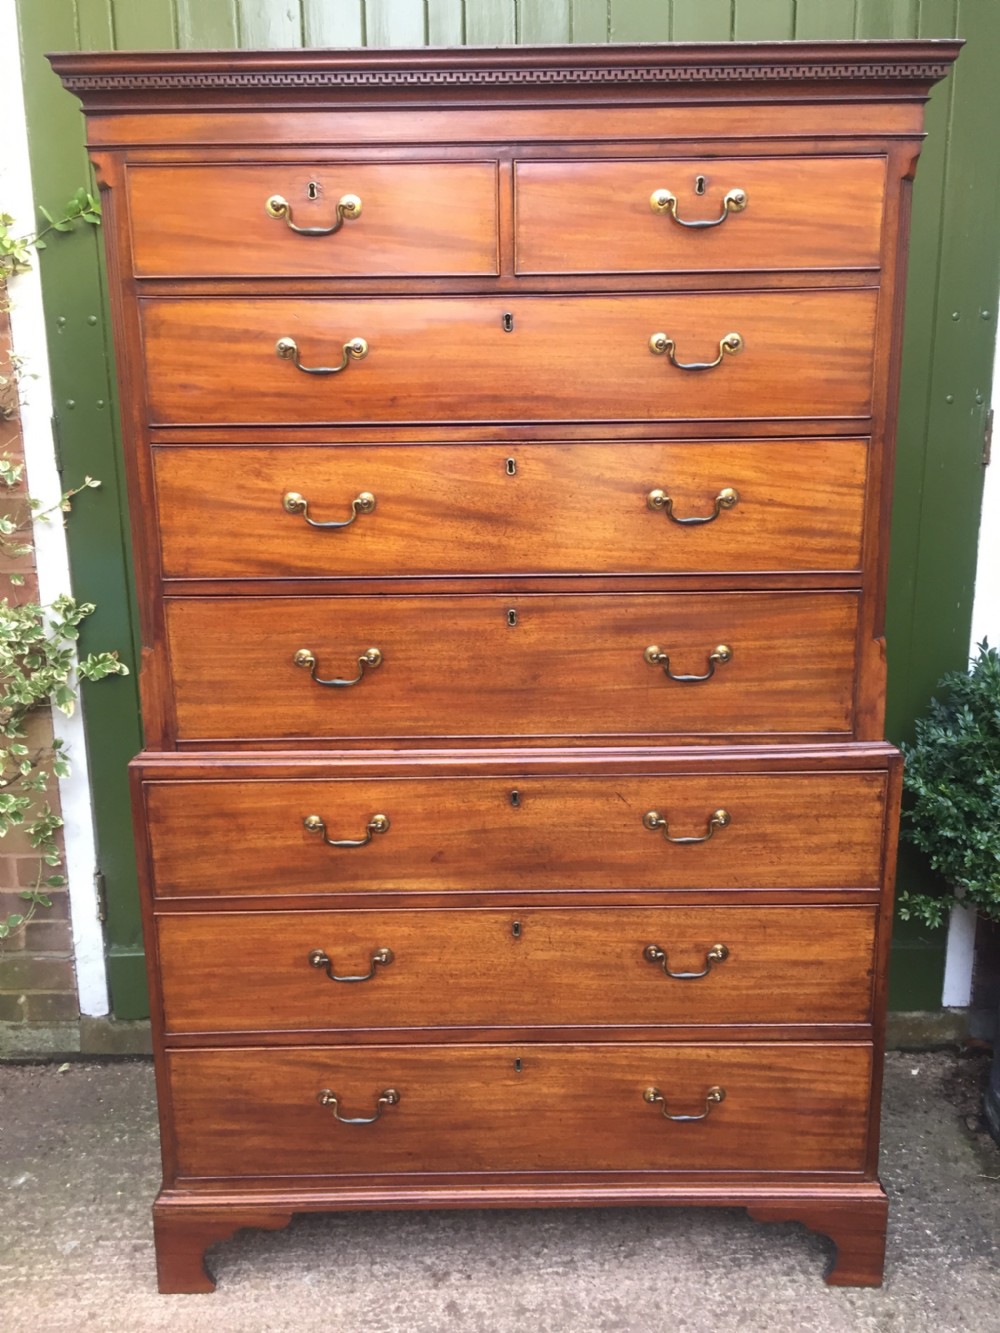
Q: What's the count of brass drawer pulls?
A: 14